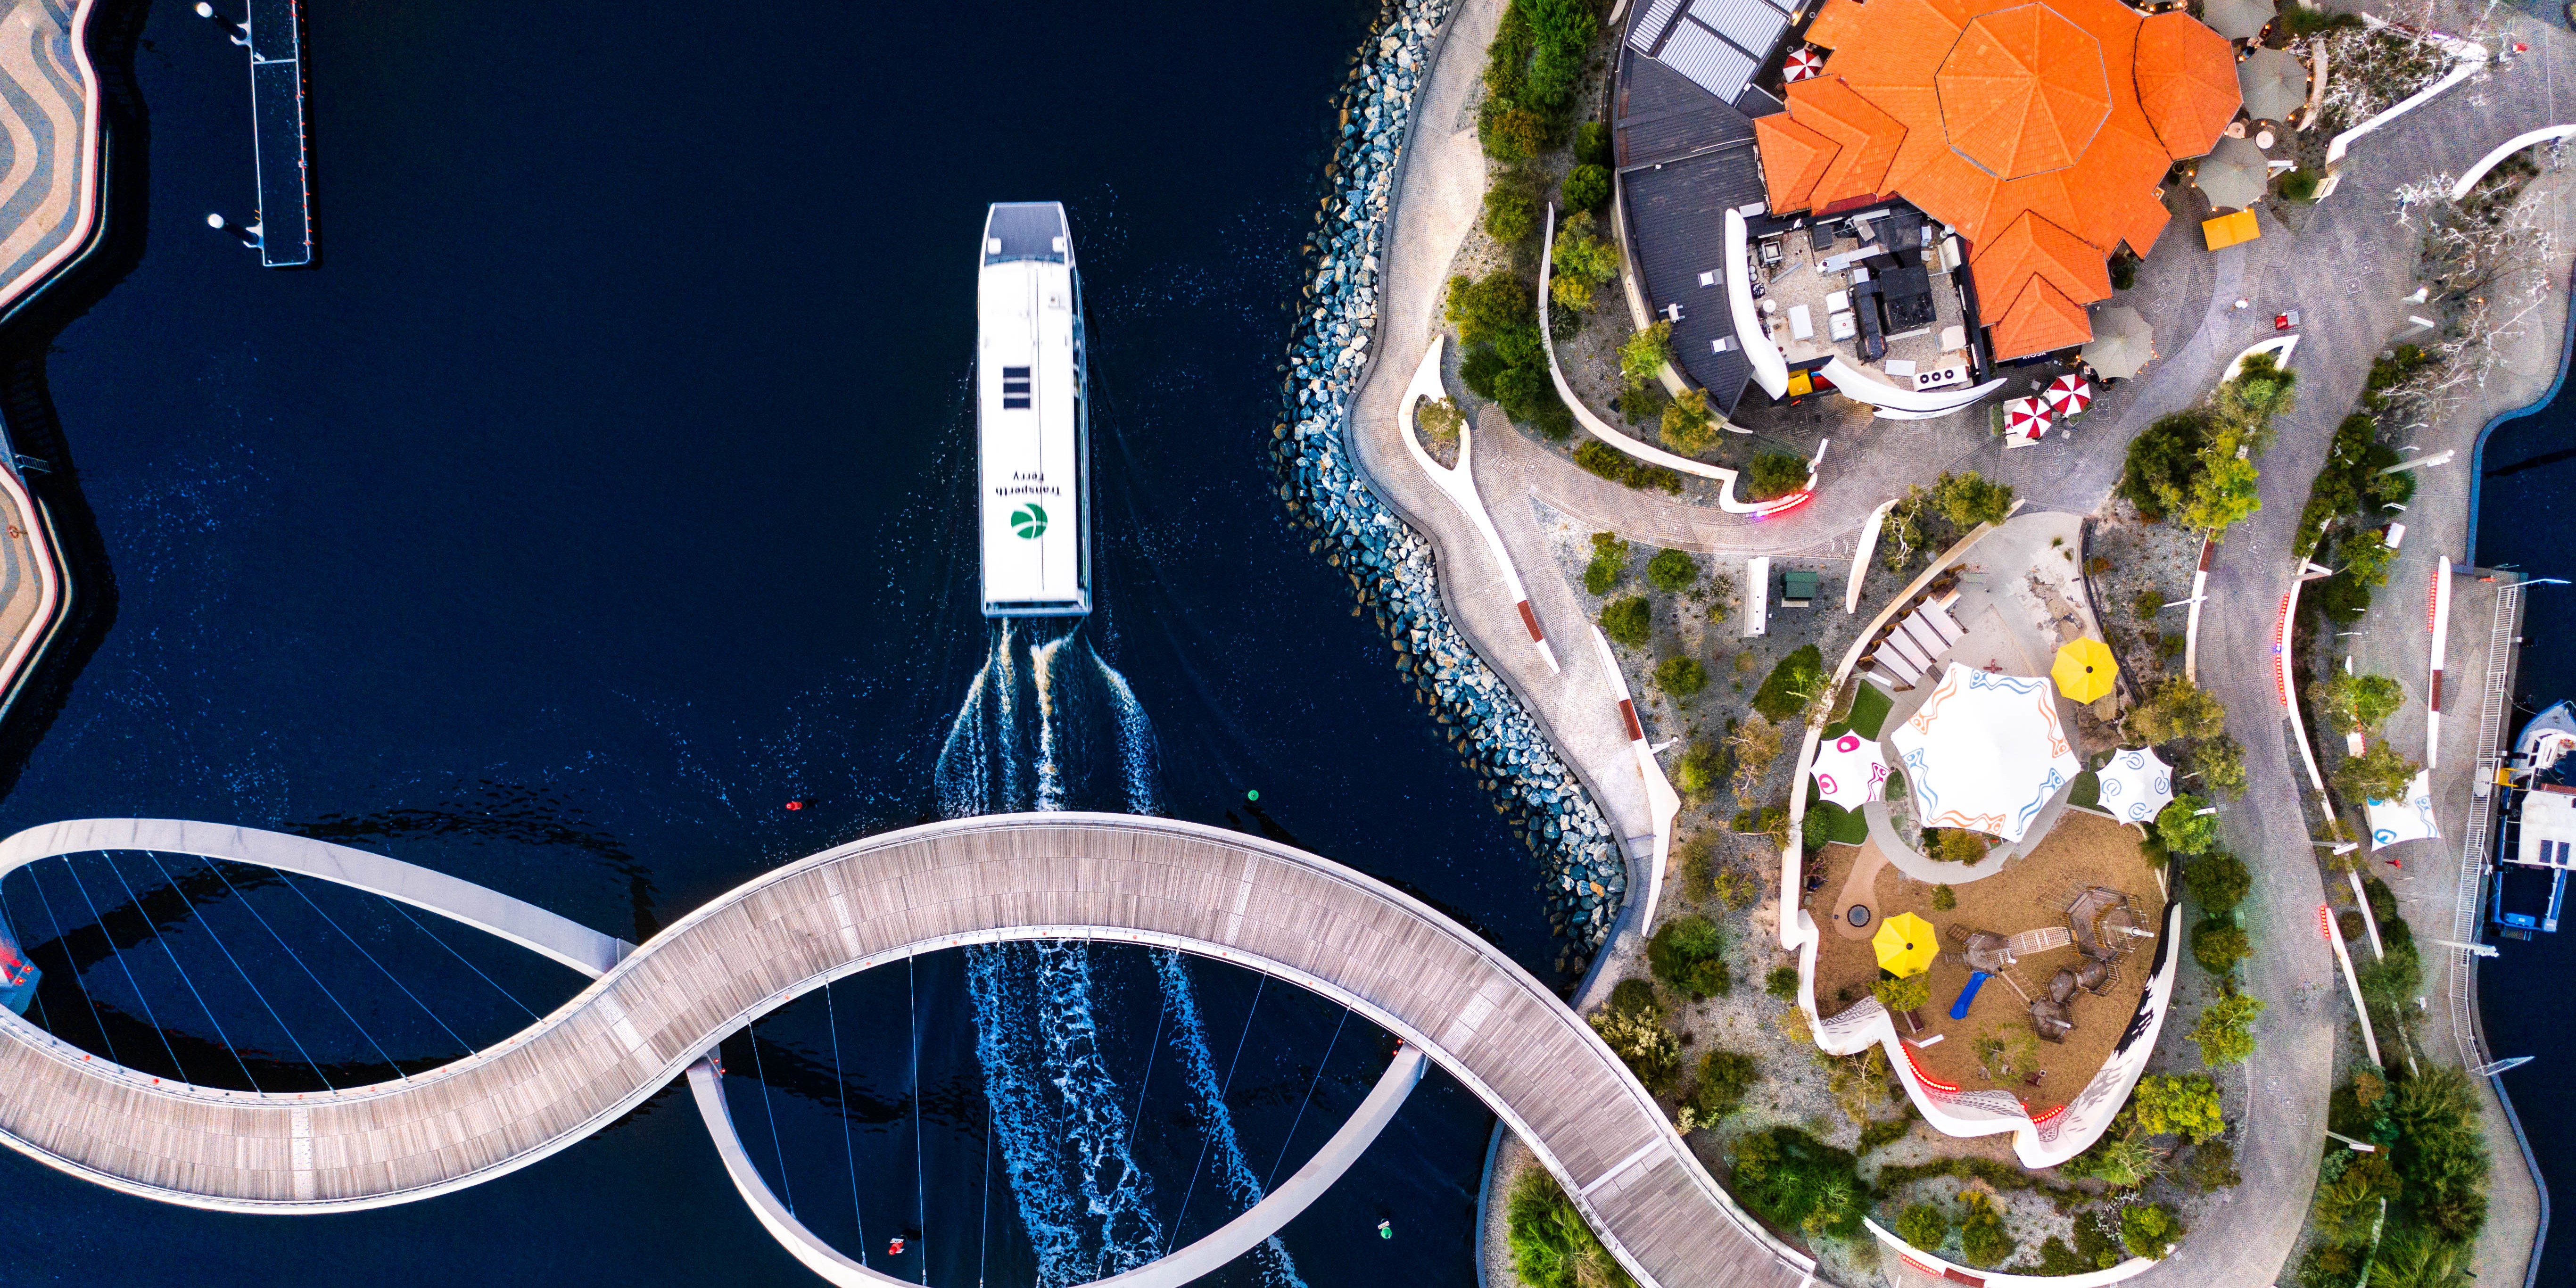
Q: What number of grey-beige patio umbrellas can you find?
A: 4